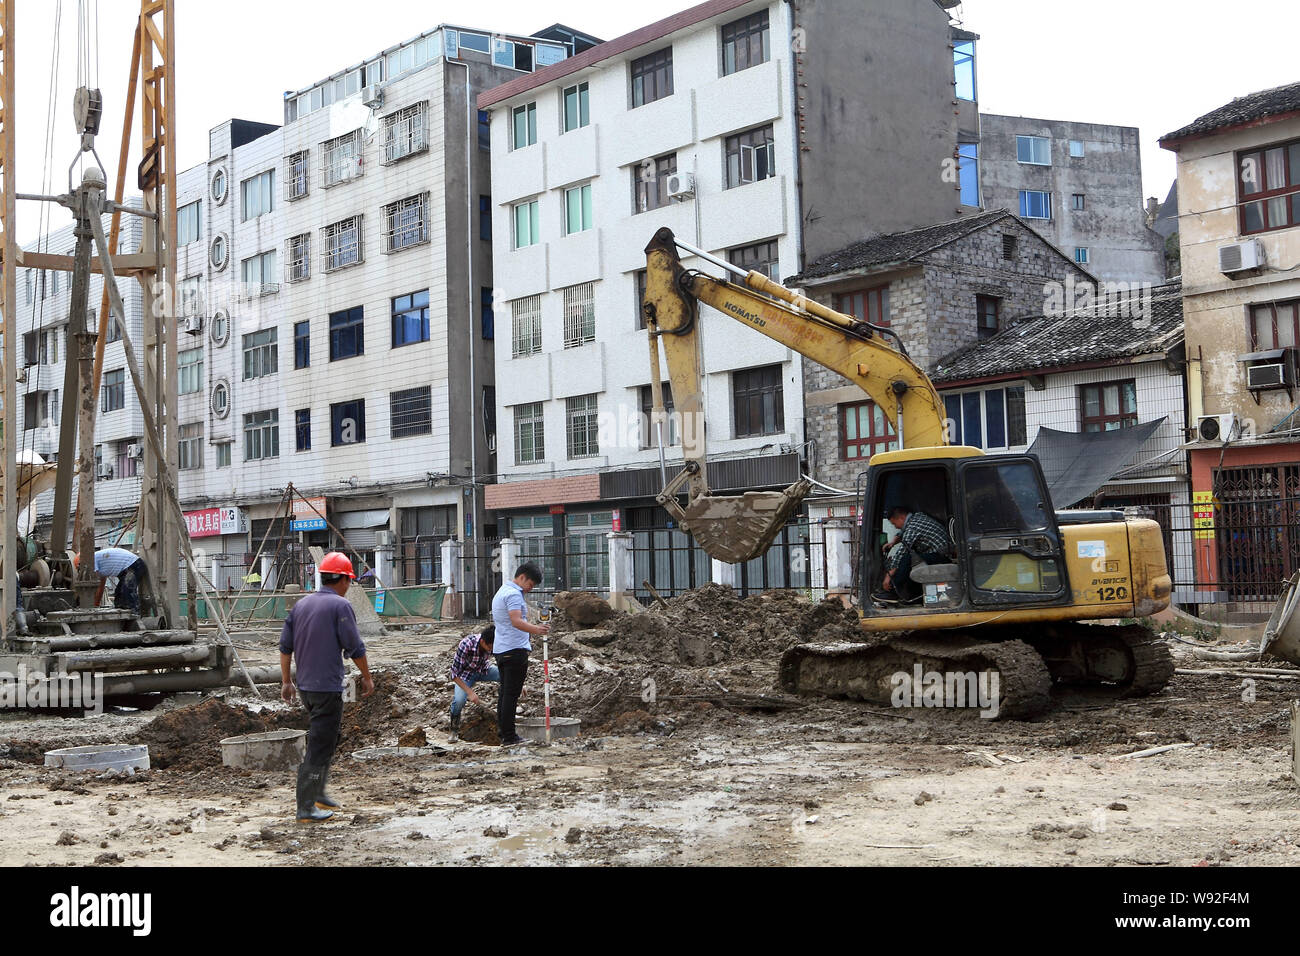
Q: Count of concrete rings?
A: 4